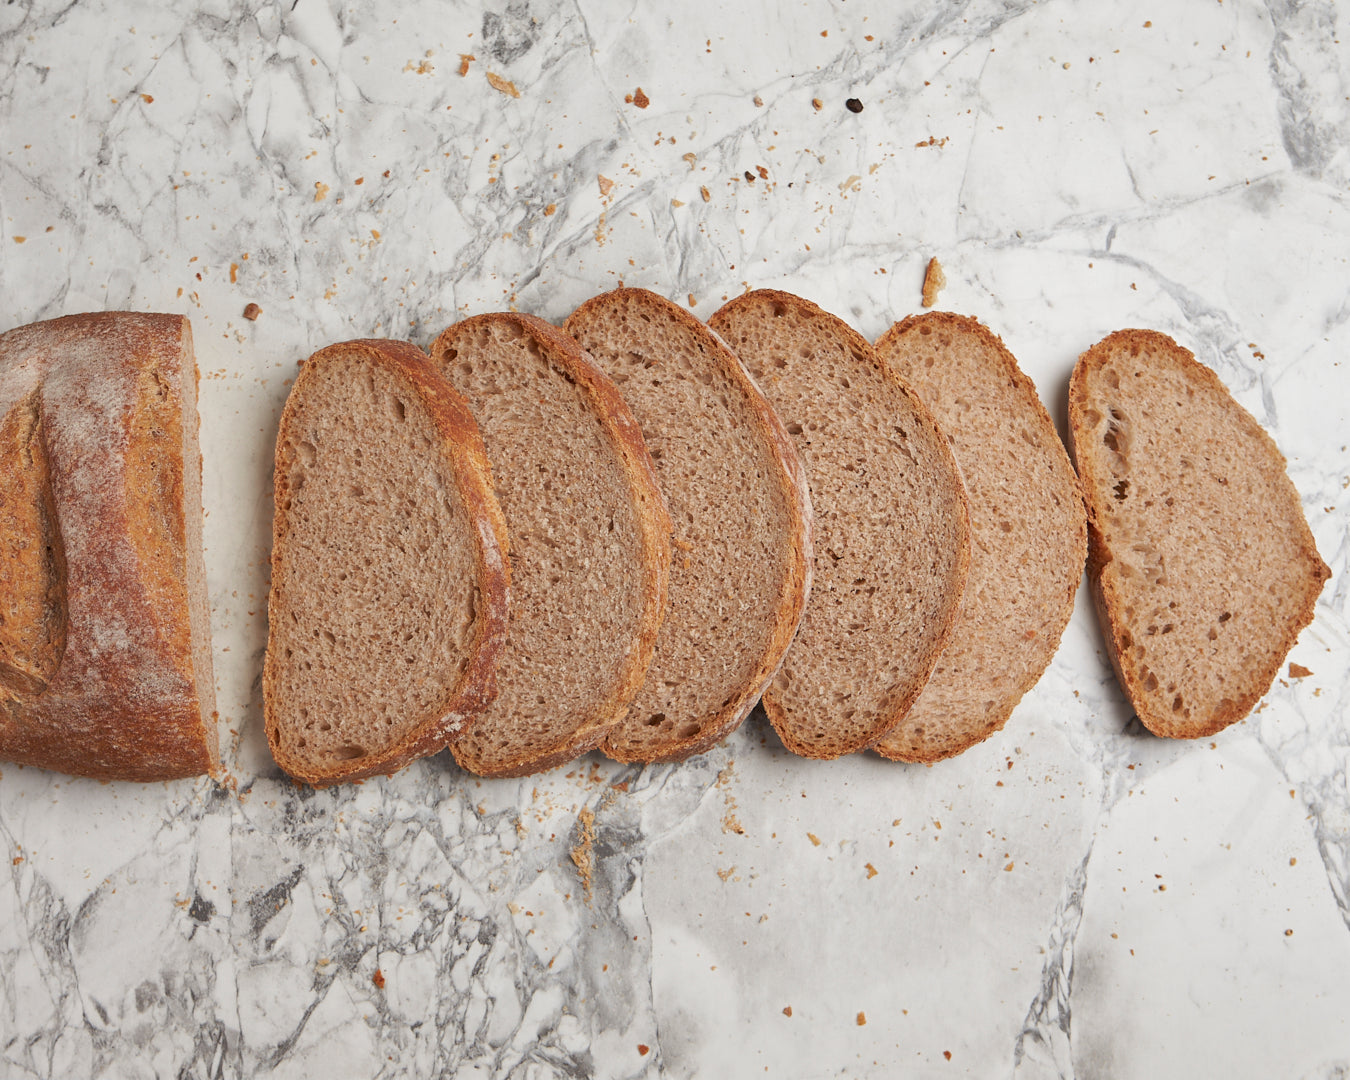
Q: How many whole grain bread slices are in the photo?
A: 6